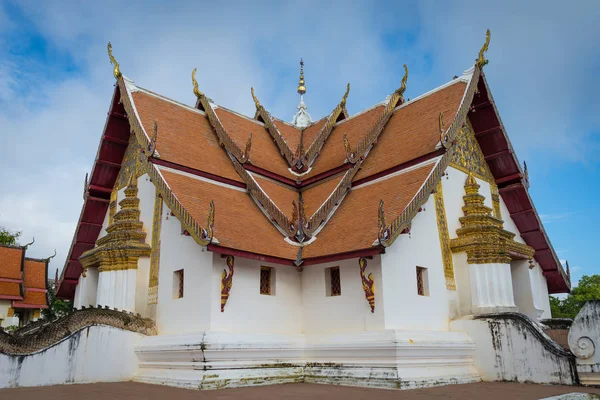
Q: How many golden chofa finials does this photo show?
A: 6